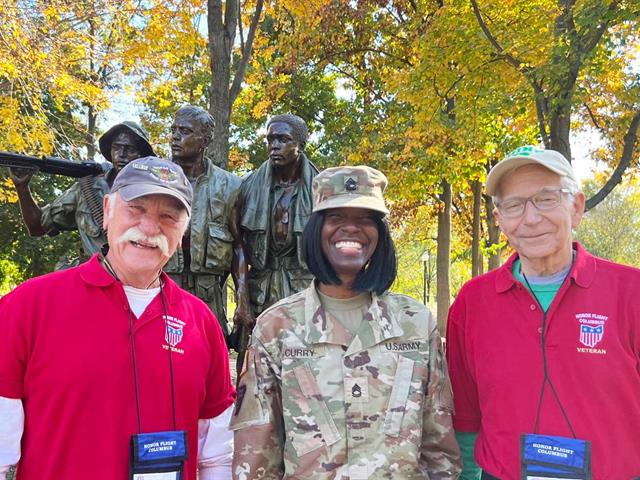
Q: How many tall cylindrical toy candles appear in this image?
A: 0